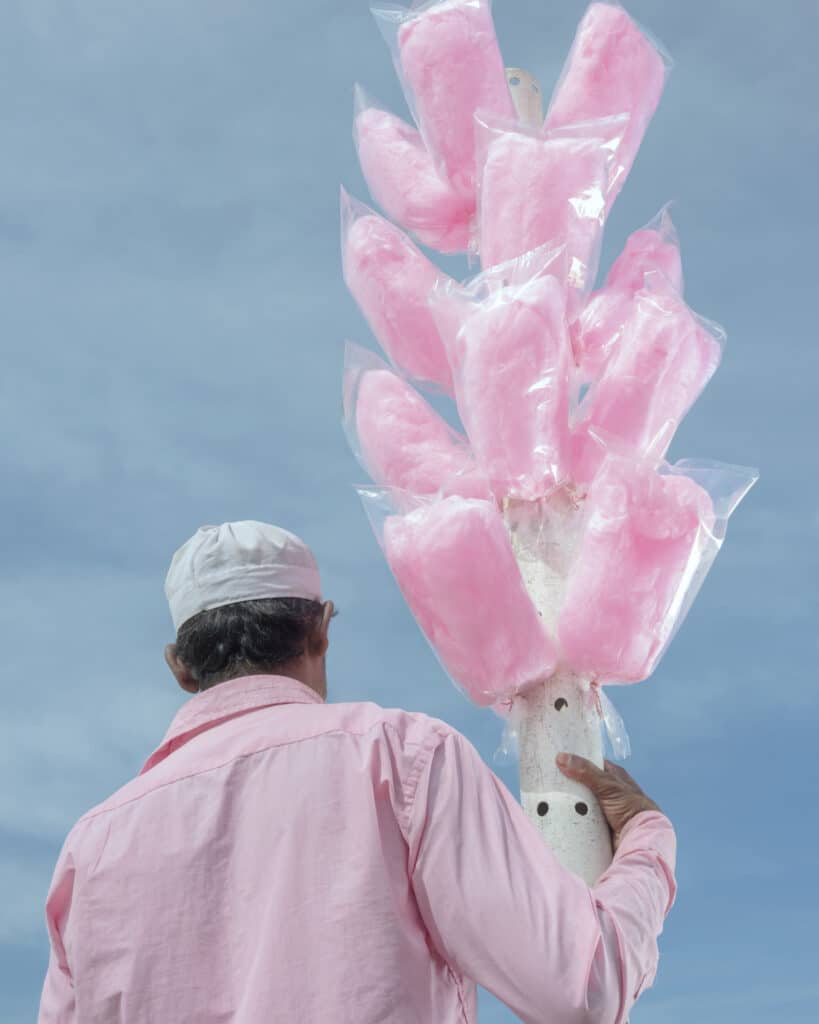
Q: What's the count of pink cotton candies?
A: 11